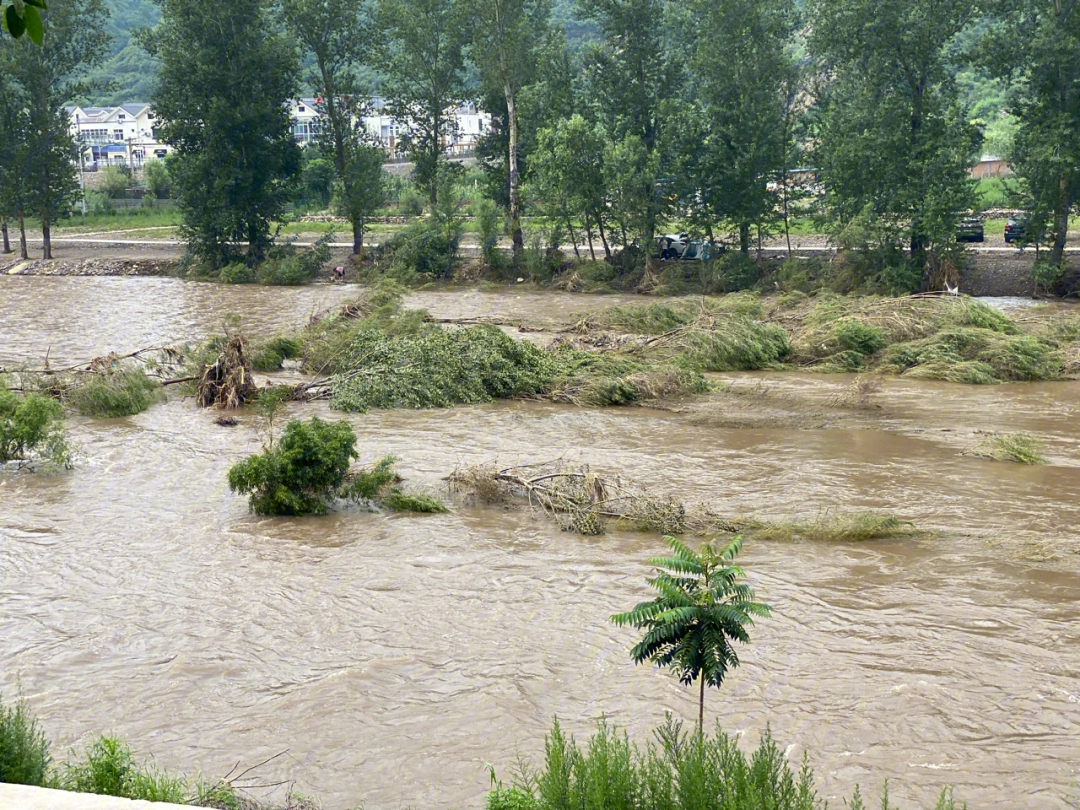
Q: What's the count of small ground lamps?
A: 0